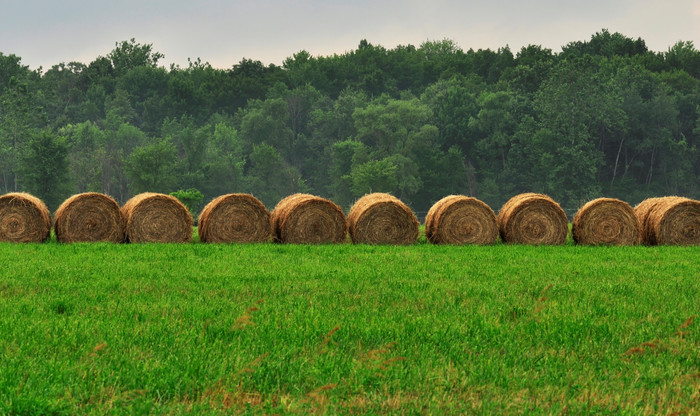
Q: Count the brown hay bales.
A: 10